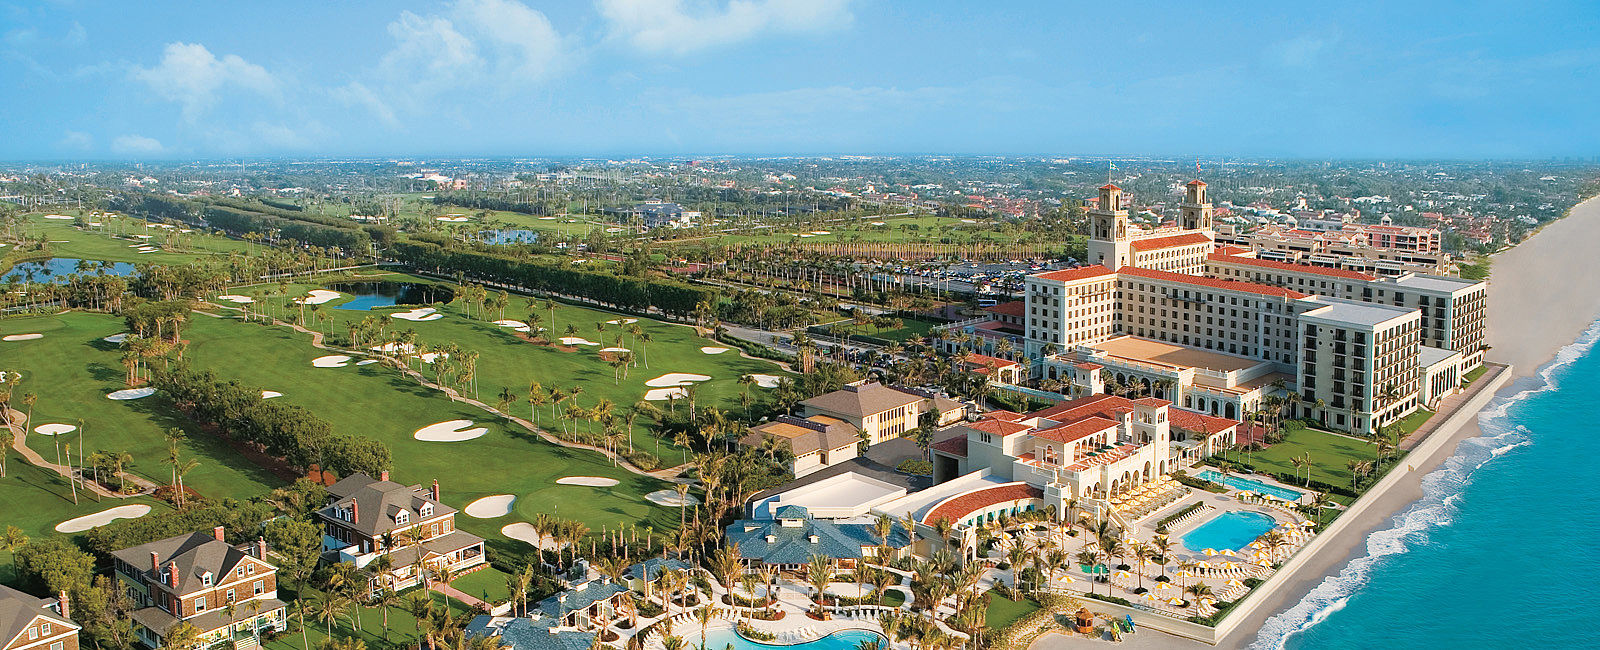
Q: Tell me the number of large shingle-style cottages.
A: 3